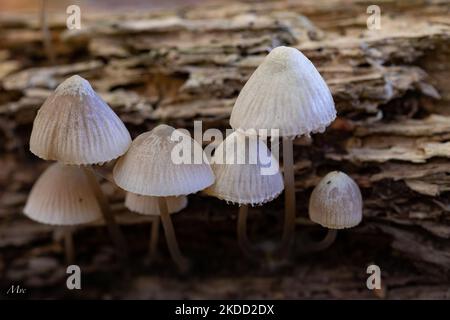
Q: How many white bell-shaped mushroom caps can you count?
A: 7